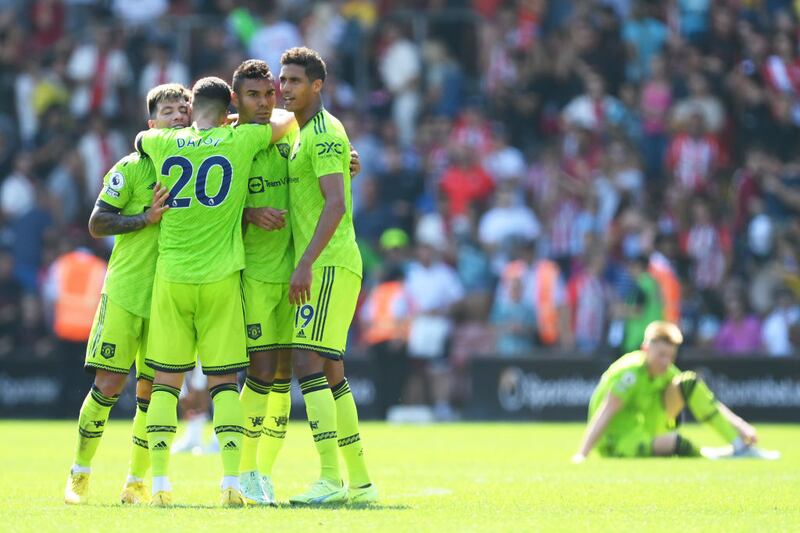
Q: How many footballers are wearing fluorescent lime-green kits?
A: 5